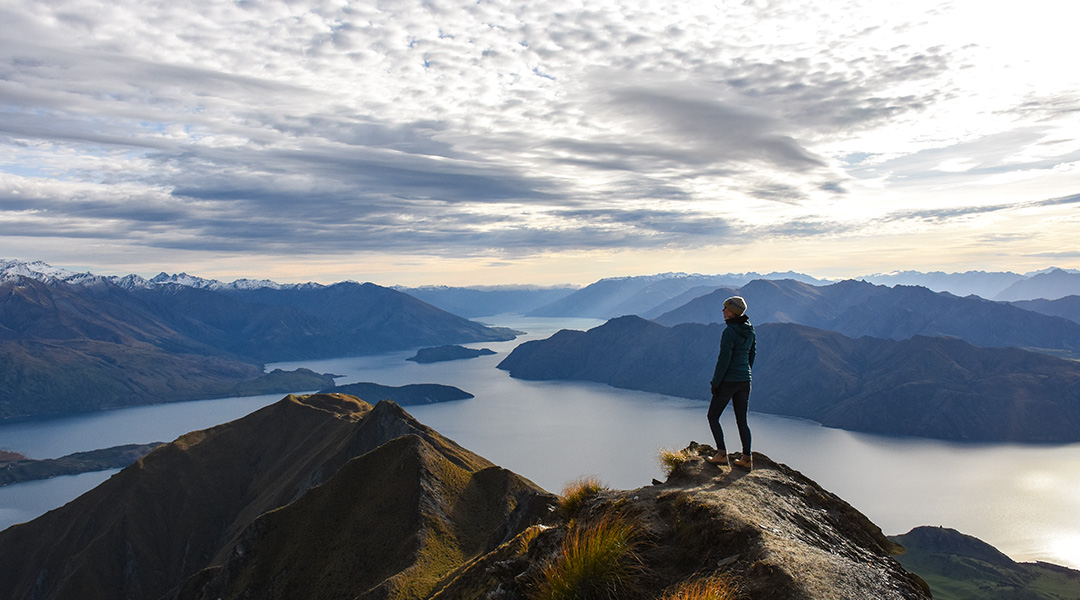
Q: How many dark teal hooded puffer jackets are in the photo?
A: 1